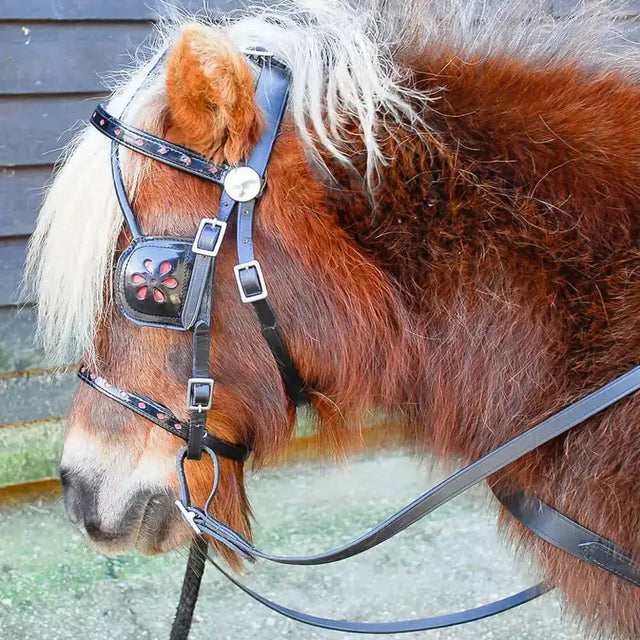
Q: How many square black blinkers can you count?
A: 1